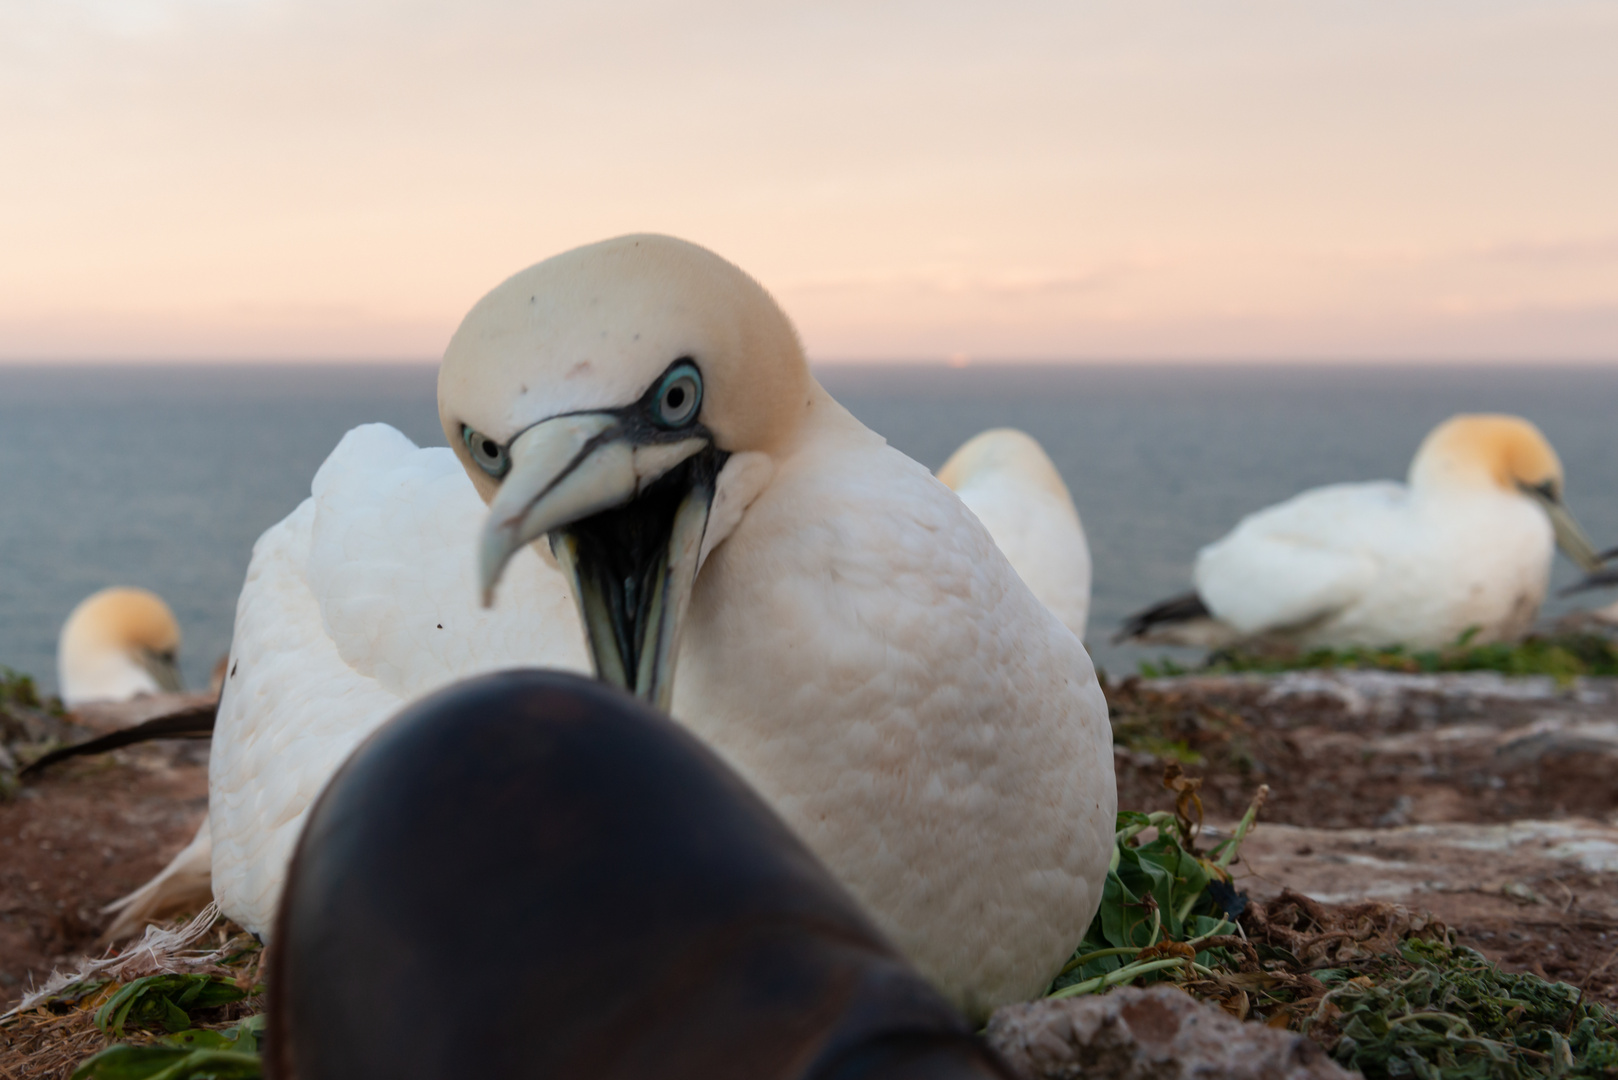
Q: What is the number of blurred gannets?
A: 3